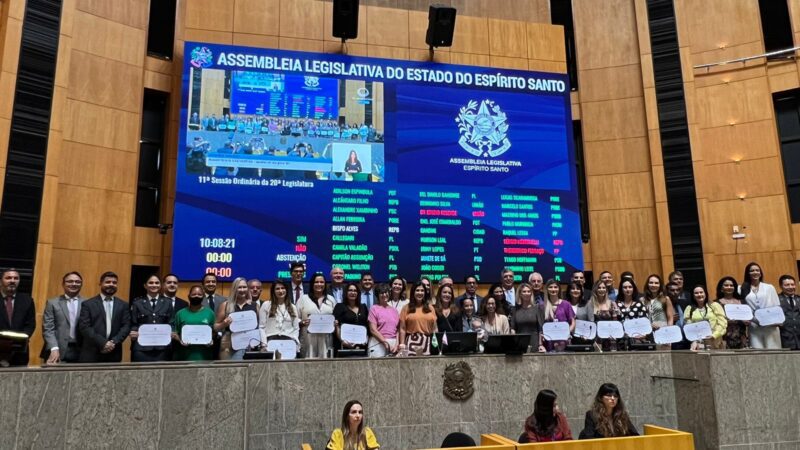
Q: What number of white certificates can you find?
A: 15